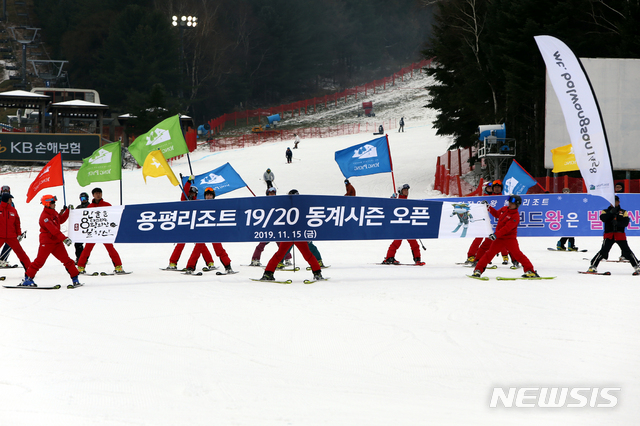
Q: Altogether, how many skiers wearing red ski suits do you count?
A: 10